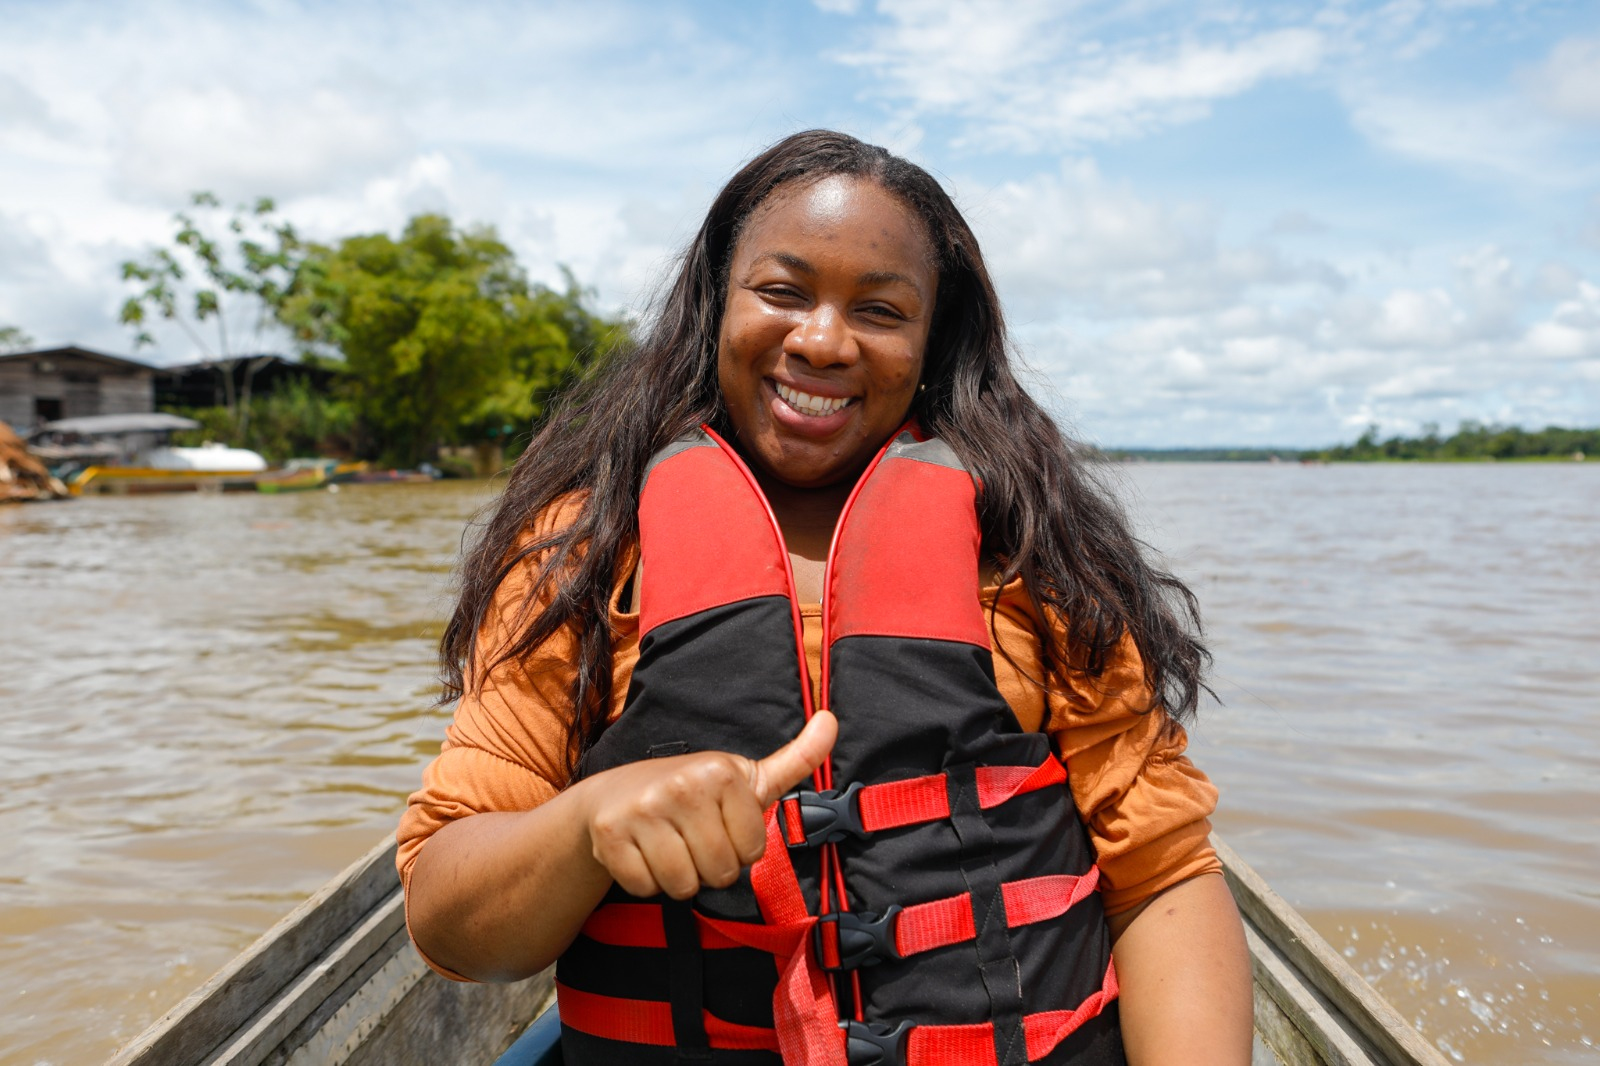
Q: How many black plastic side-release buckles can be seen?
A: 3